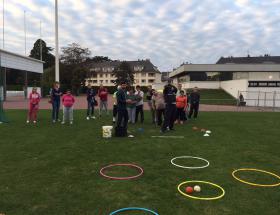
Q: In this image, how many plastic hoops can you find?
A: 5